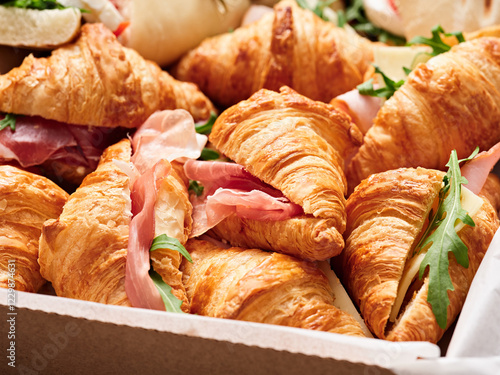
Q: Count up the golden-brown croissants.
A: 8